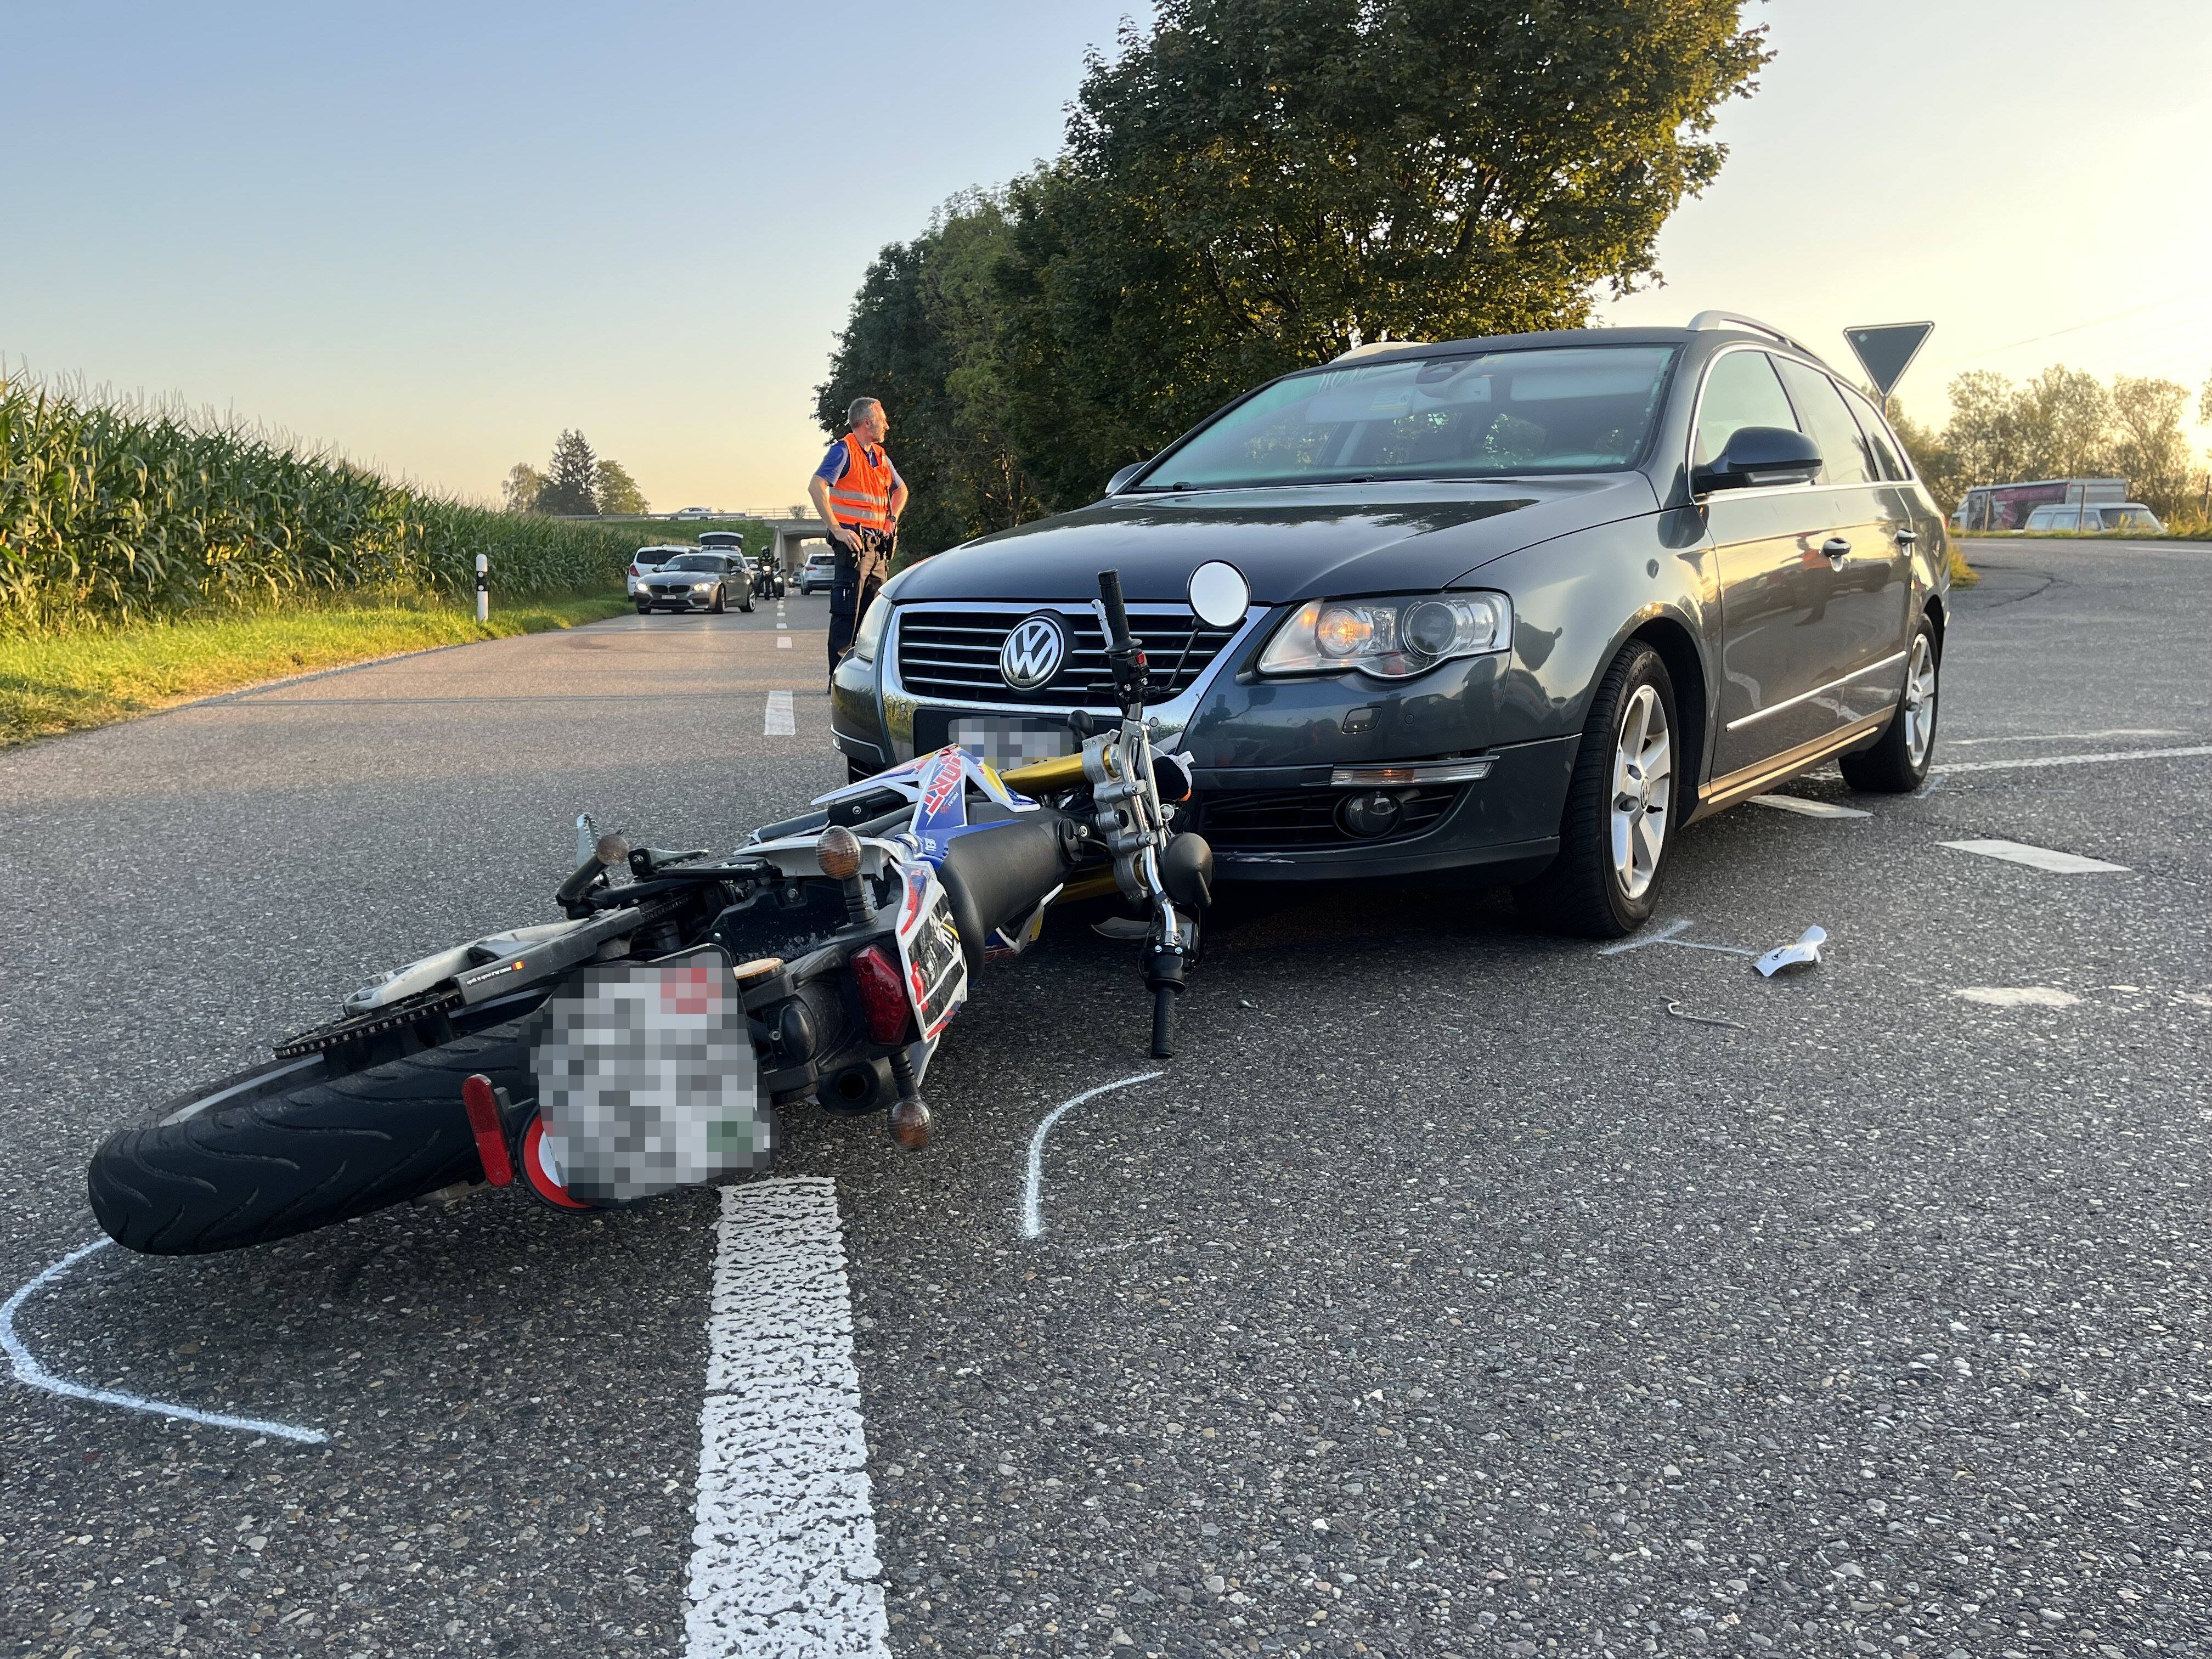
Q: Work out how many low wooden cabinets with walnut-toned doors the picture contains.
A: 0